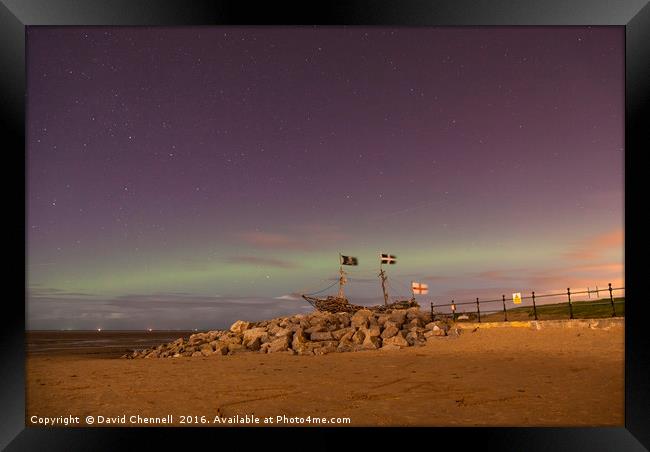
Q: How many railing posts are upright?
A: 7